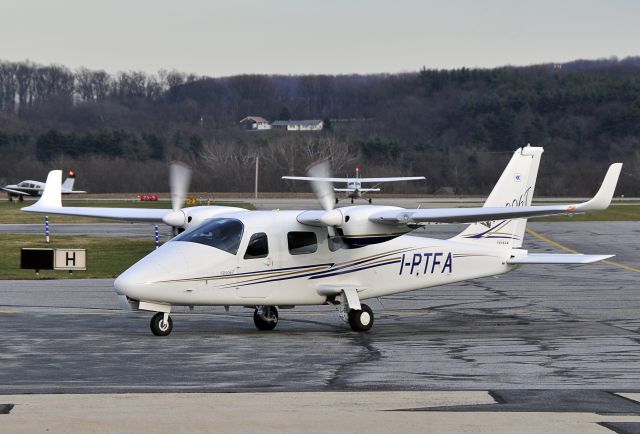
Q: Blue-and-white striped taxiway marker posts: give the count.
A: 2